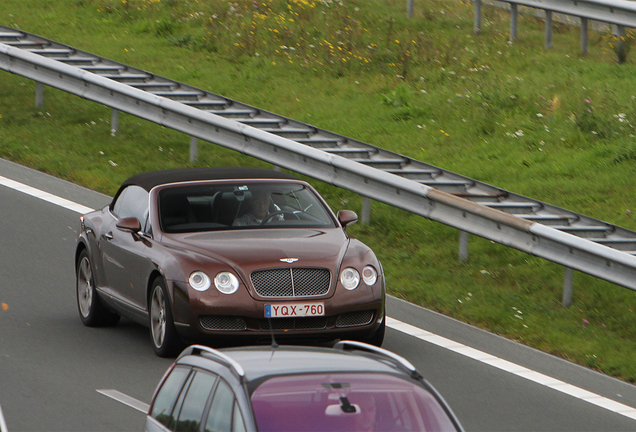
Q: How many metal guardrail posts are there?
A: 13